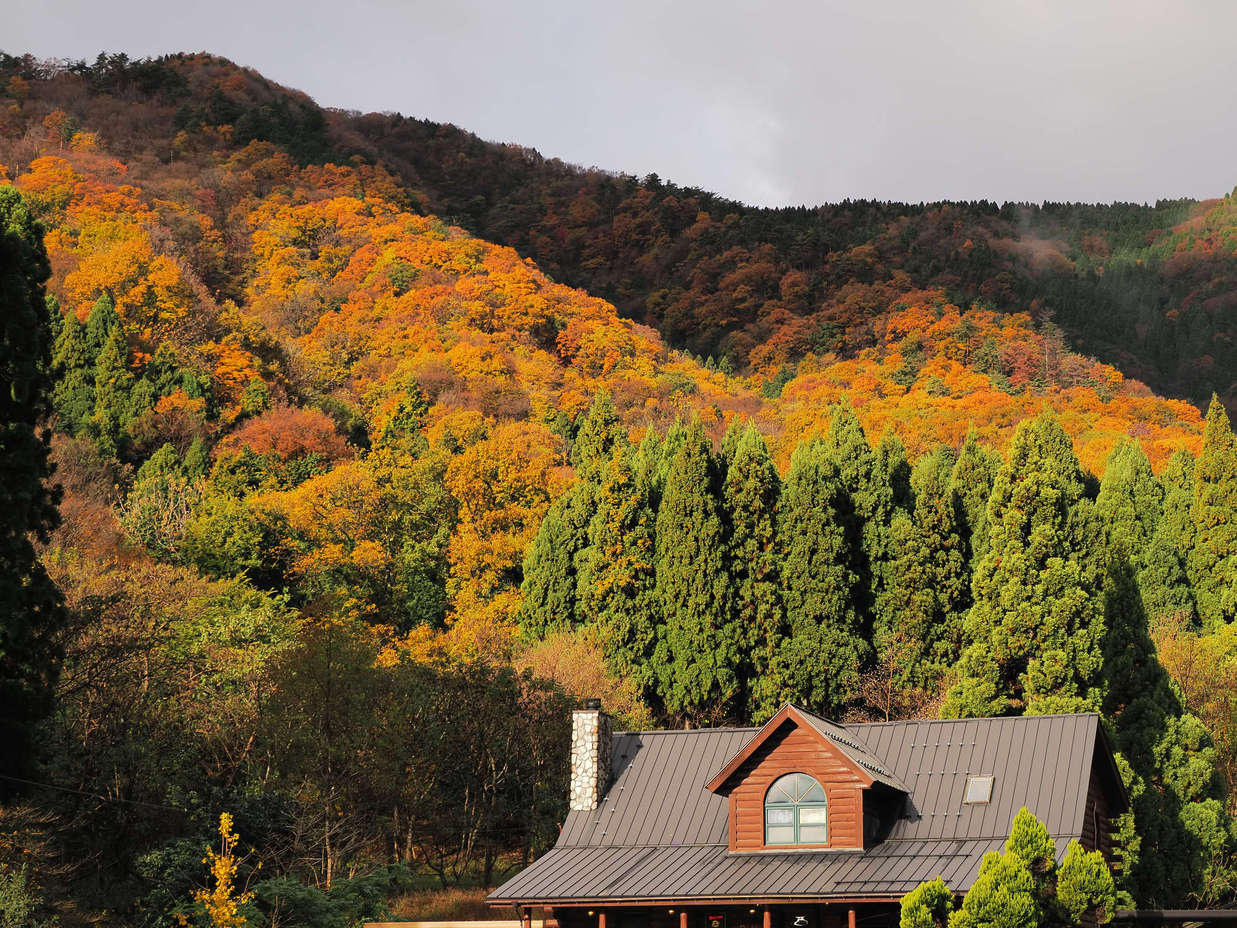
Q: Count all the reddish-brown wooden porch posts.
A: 5